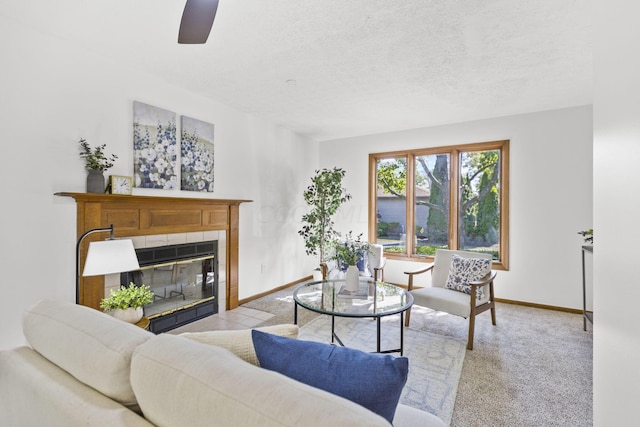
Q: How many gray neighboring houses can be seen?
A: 1